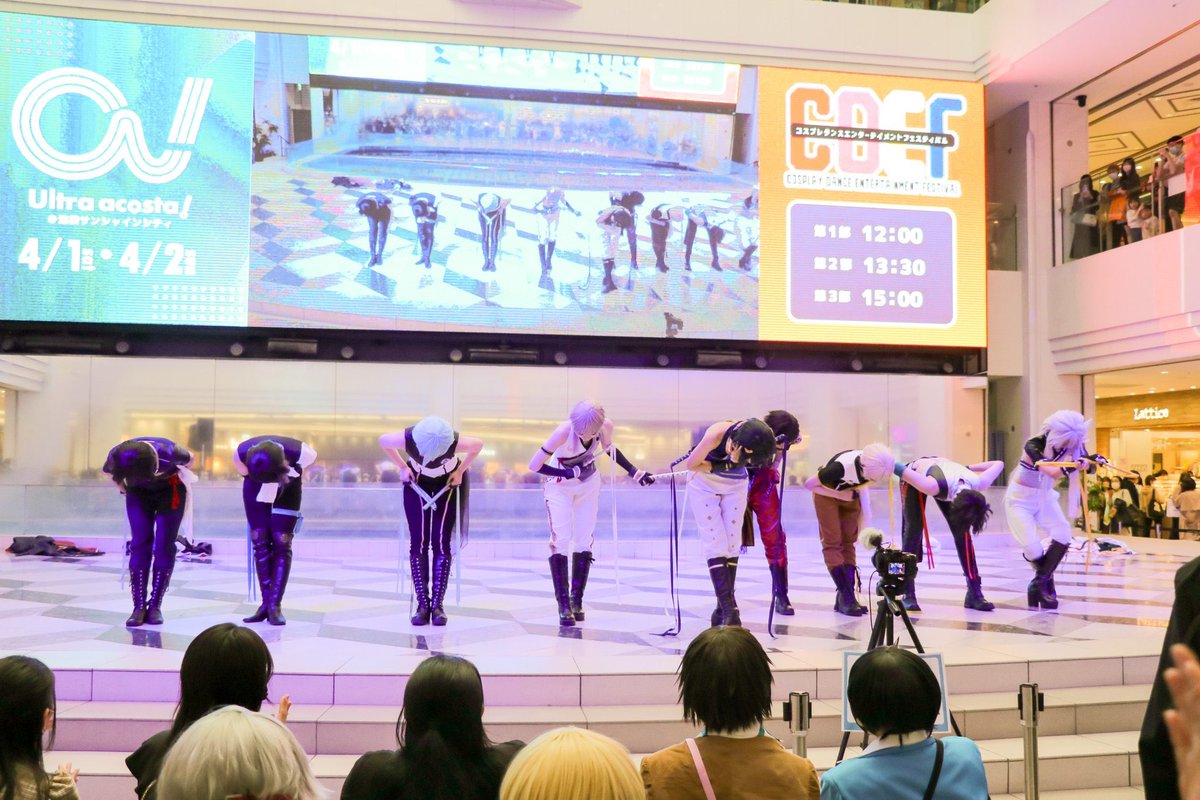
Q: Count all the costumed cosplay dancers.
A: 9